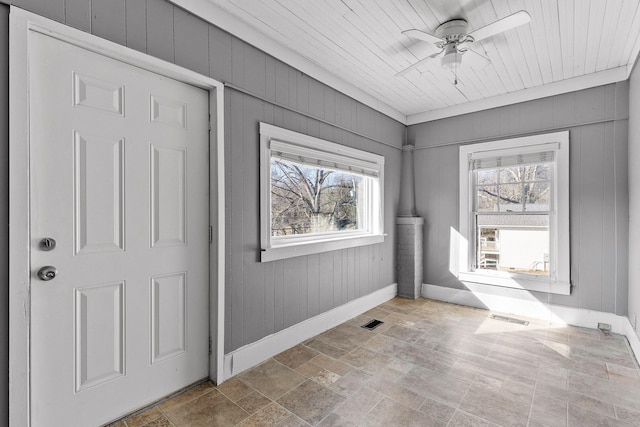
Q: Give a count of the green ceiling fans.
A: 0